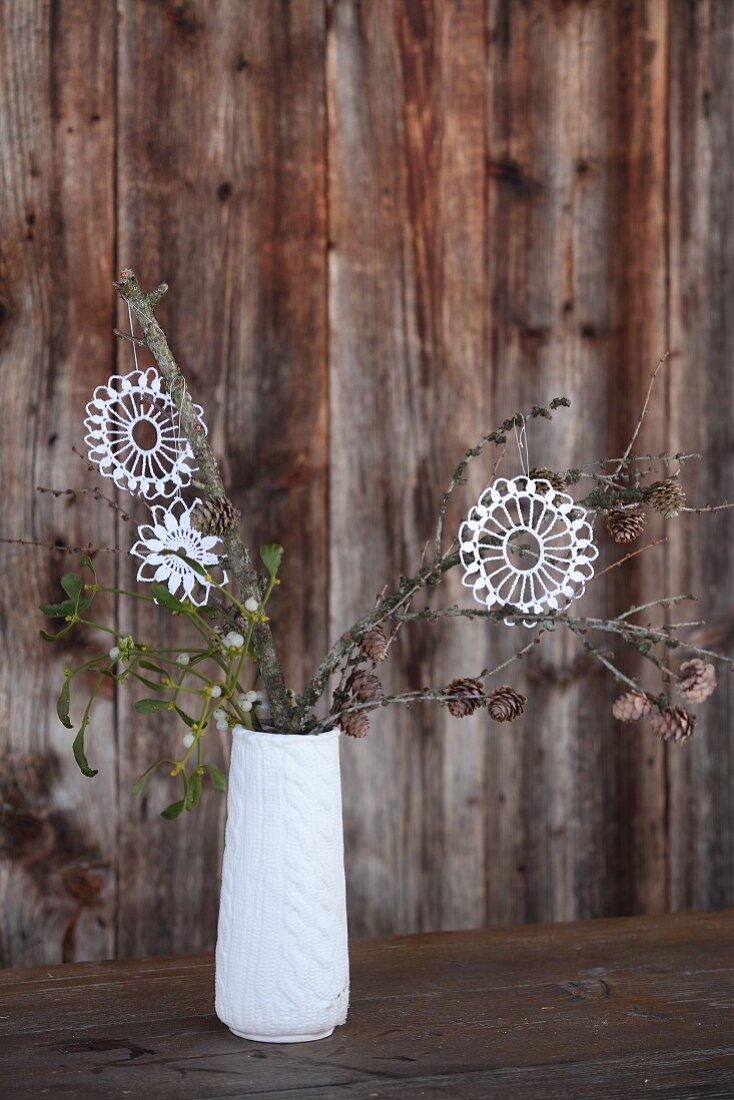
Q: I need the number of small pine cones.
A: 12